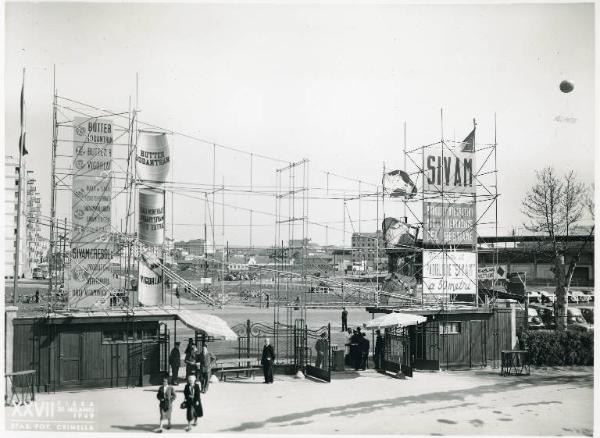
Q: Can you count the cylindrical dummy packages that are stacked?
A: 3